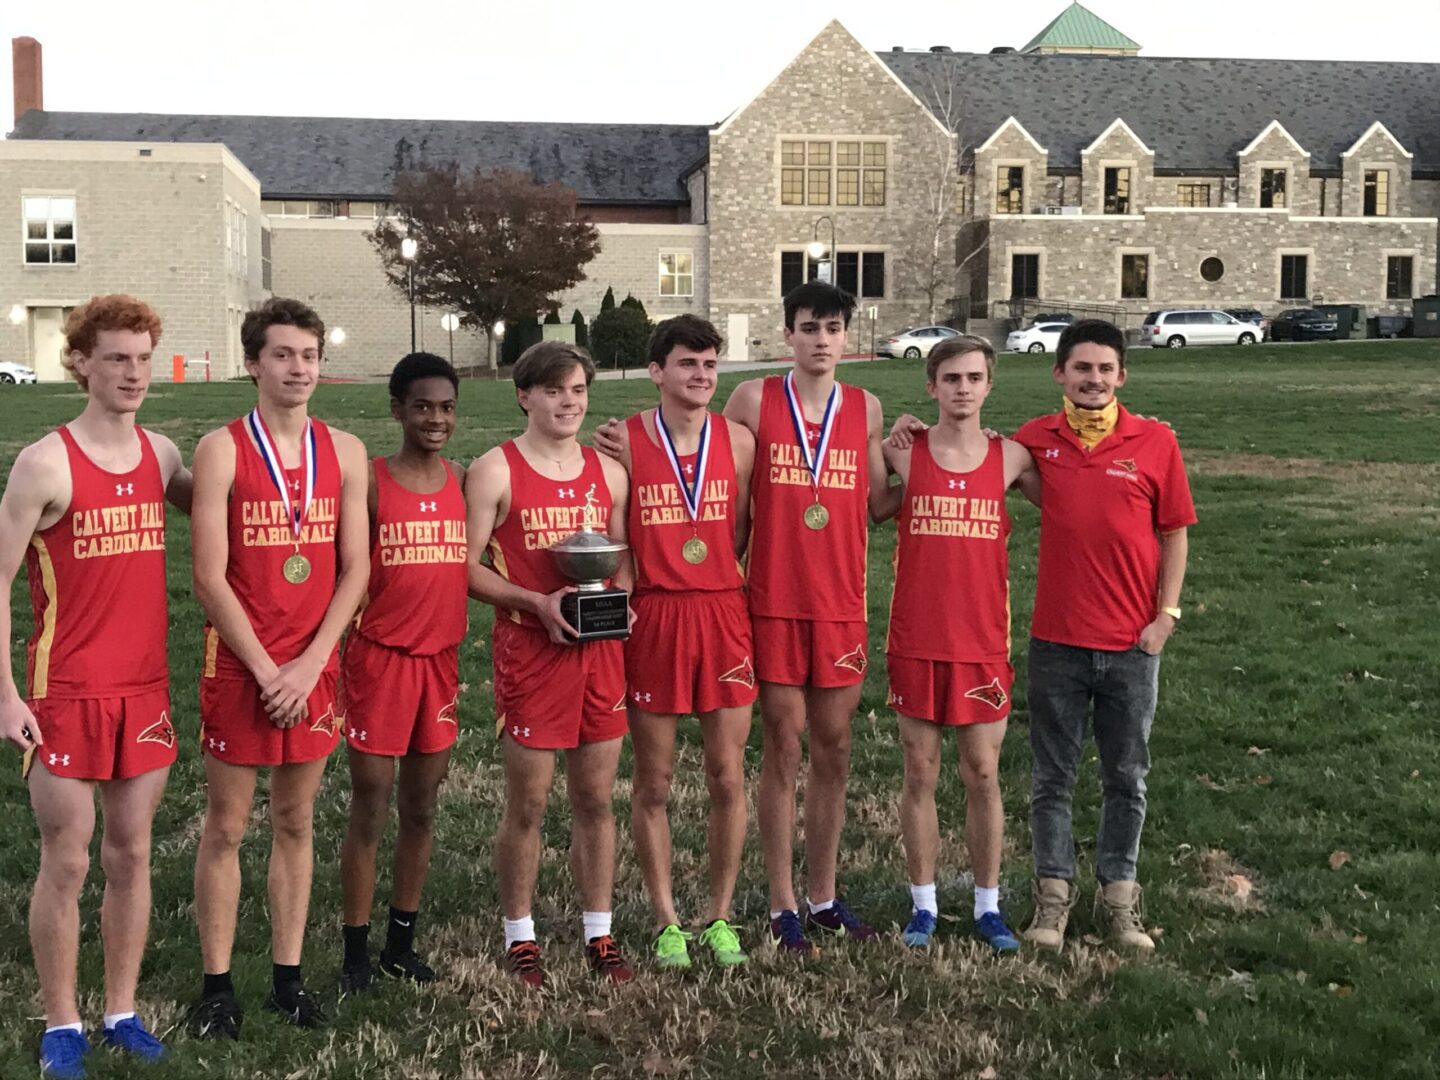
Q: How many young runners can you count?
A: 7